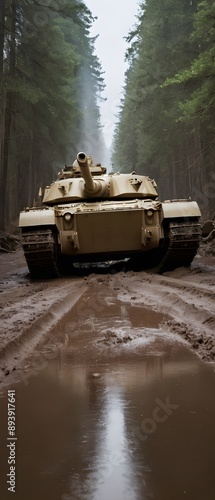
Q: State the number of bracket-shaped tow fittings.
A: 2